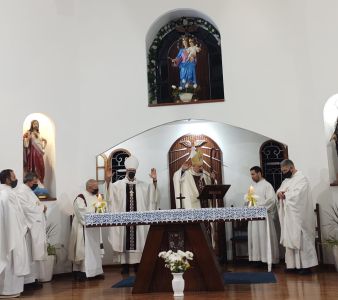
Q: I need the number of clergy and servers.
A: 7